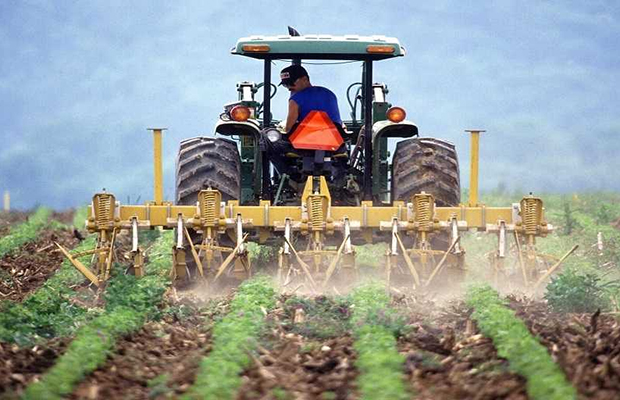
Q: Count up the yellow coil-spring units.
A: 5